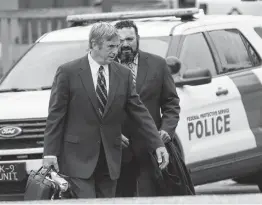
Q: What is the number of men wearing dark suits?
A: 2